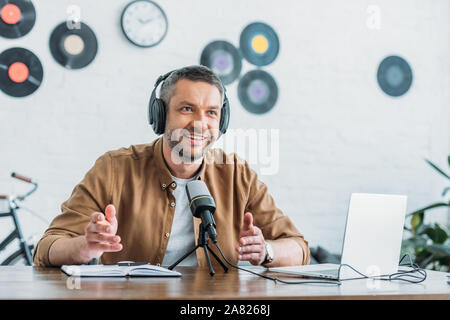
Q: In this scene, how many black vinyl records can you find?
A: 7